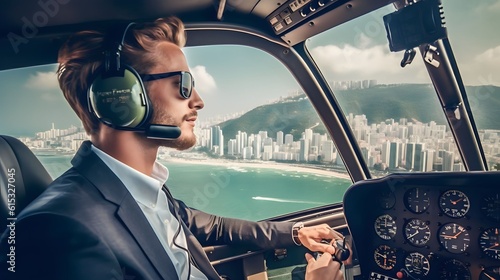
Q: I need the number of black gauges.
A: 12